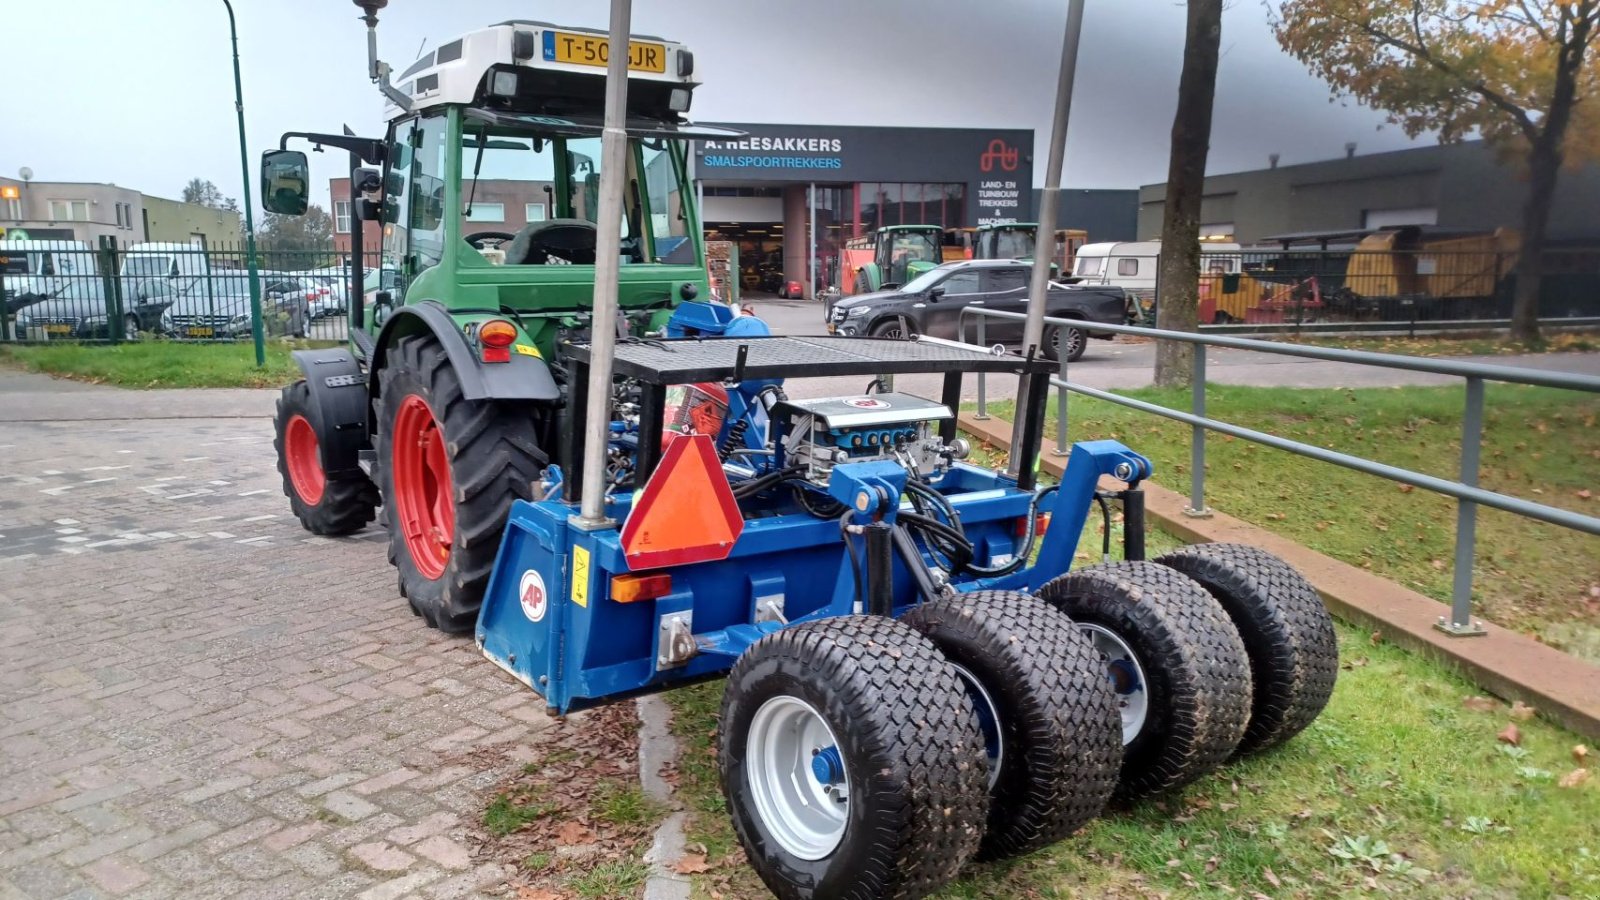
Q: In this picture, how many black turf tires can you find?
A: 4